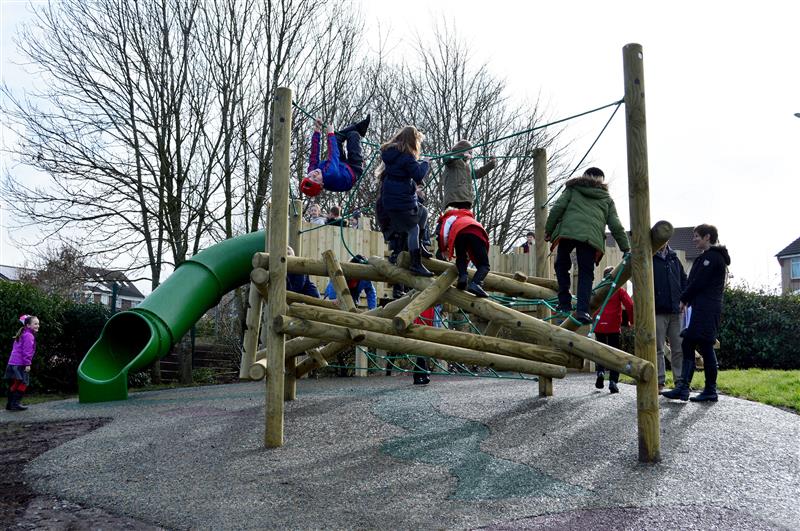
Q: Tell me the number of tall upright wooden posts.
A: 4